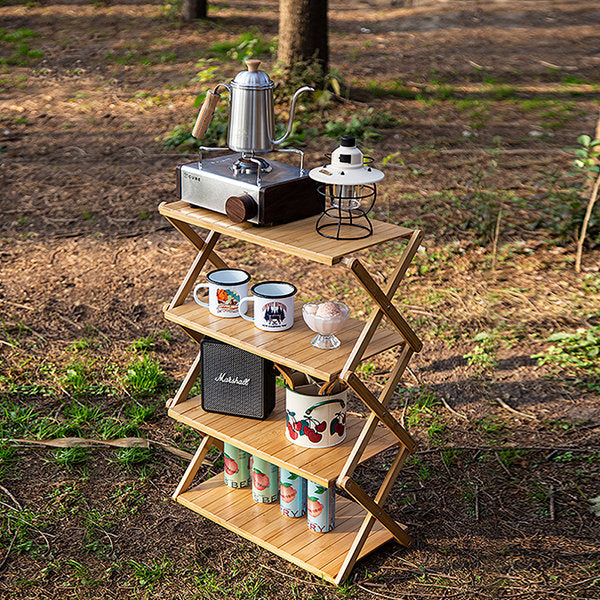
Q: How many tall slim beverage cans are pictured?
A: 4